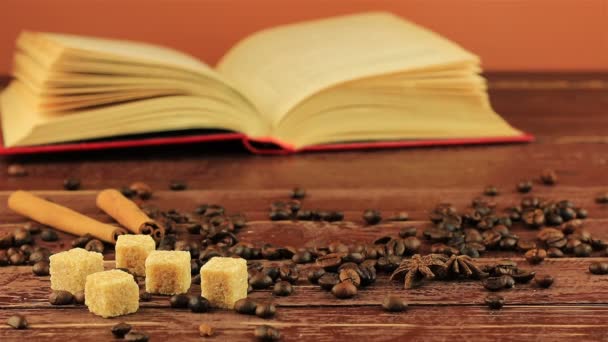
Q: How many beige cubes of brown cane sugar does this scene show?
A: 5